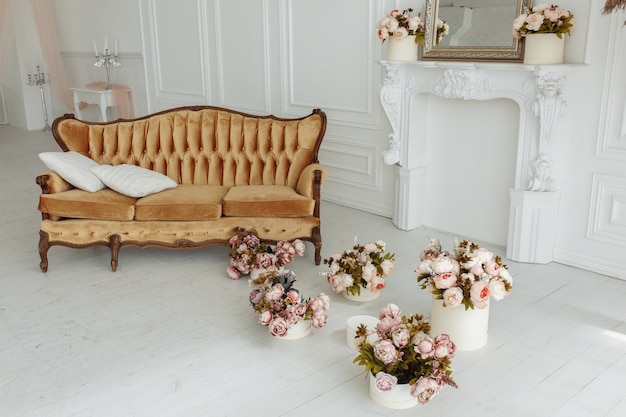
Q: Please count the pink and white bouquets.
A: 7